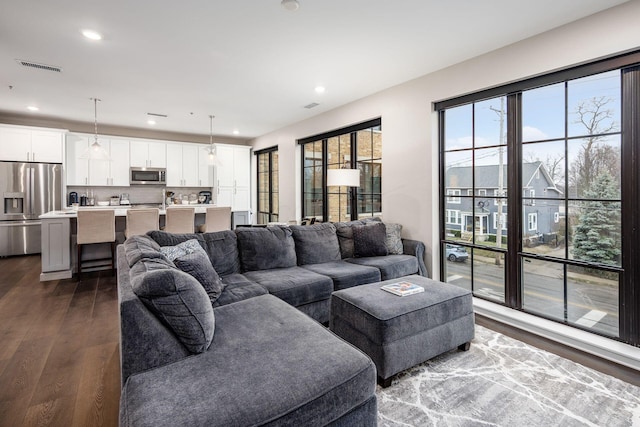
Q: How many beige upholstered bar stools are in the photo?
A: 4